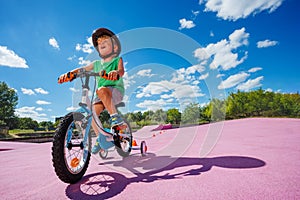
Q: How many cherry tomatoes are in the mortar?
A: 0